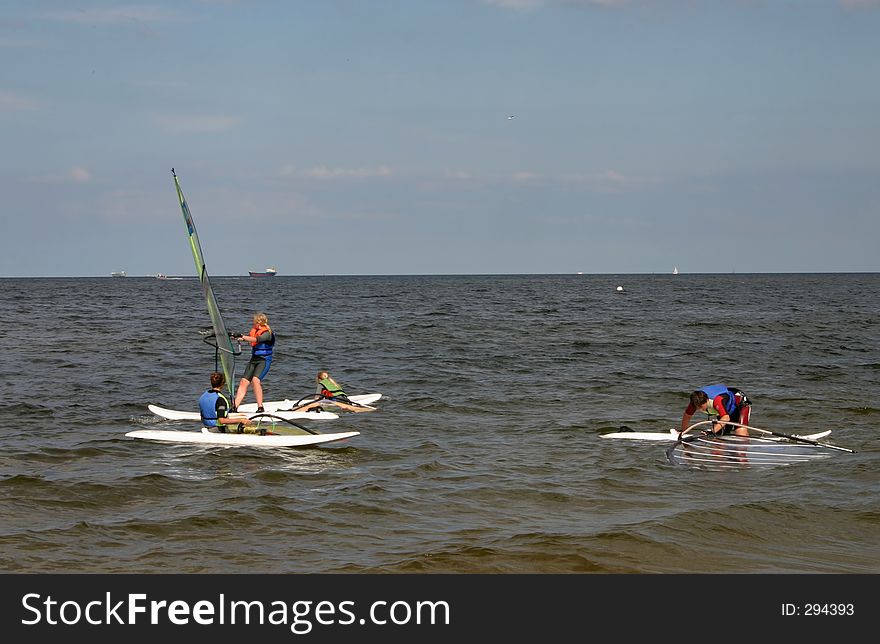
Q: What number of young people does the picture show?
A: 4